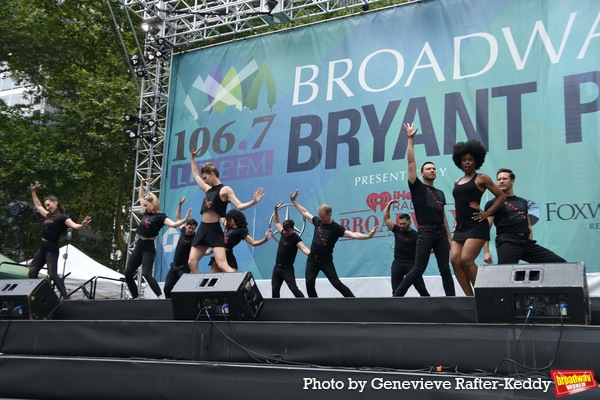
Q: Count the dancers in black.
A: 11